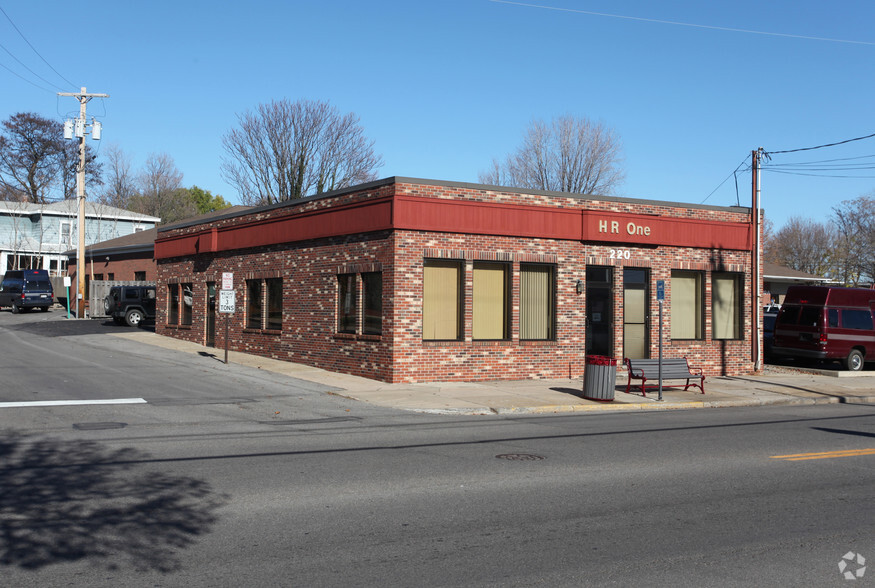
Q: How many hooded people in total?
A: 0